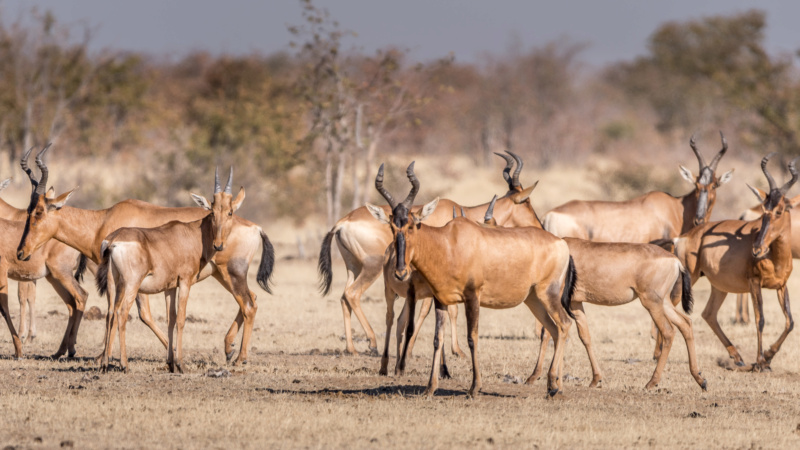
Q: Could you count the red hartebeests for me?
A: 11